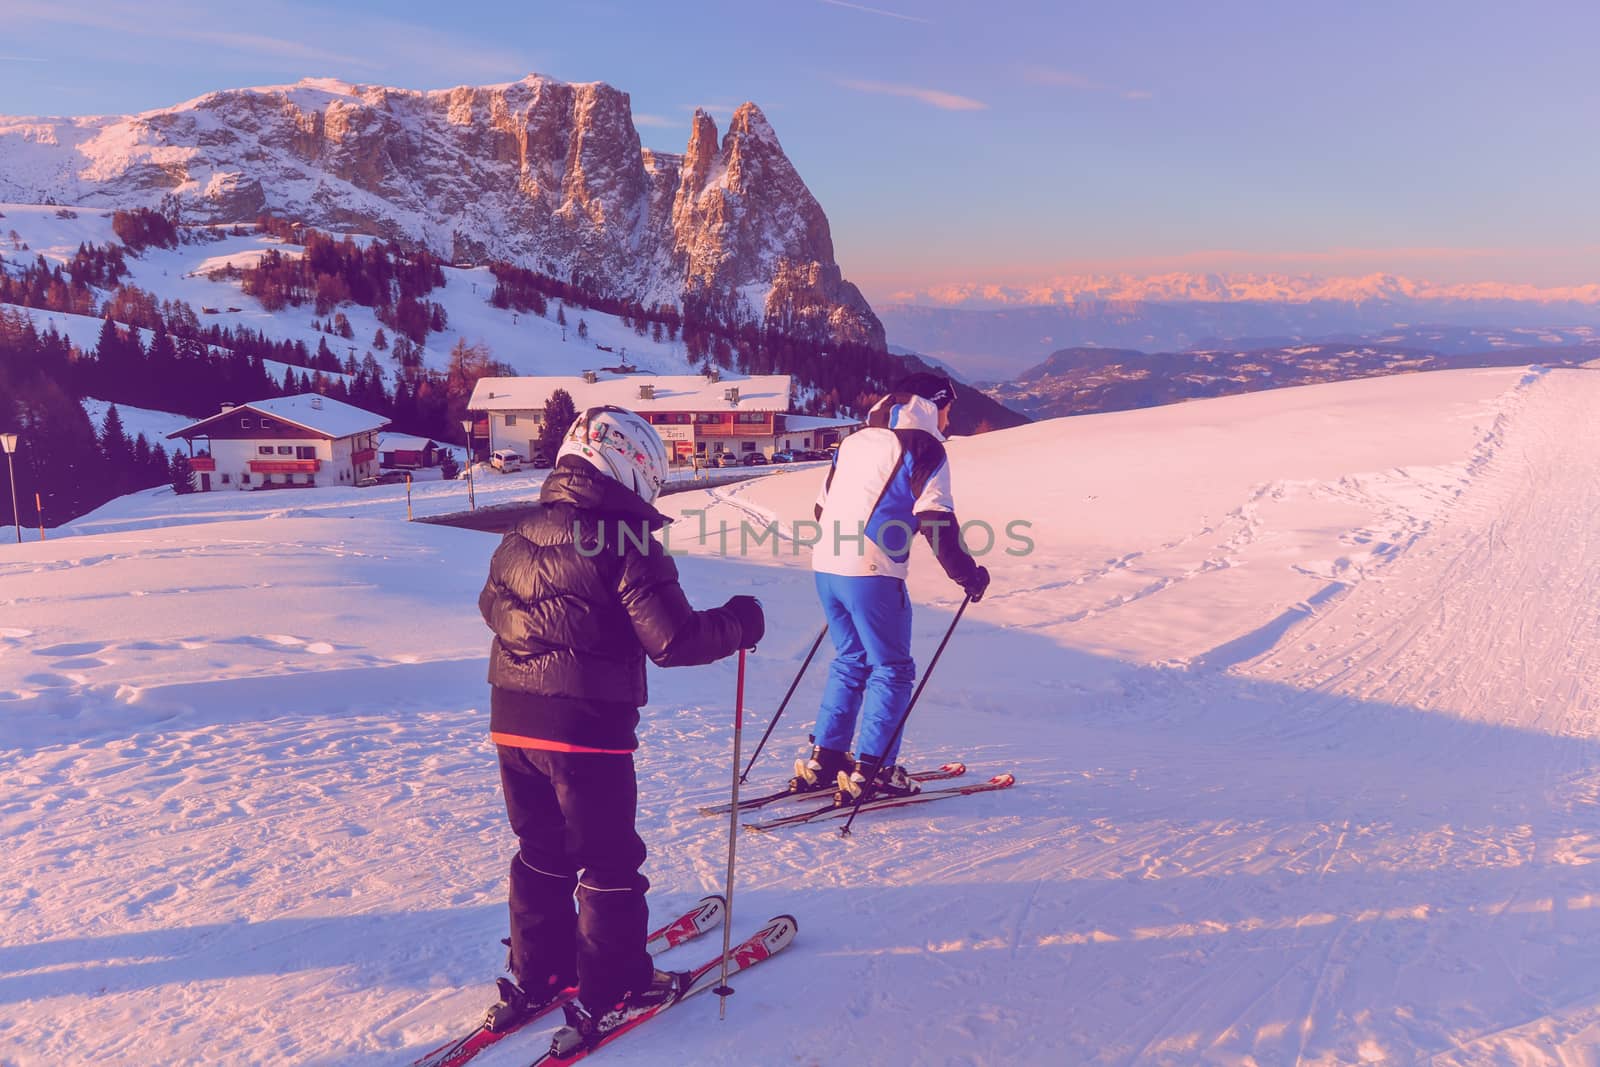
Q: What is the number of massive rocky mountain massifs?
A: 1